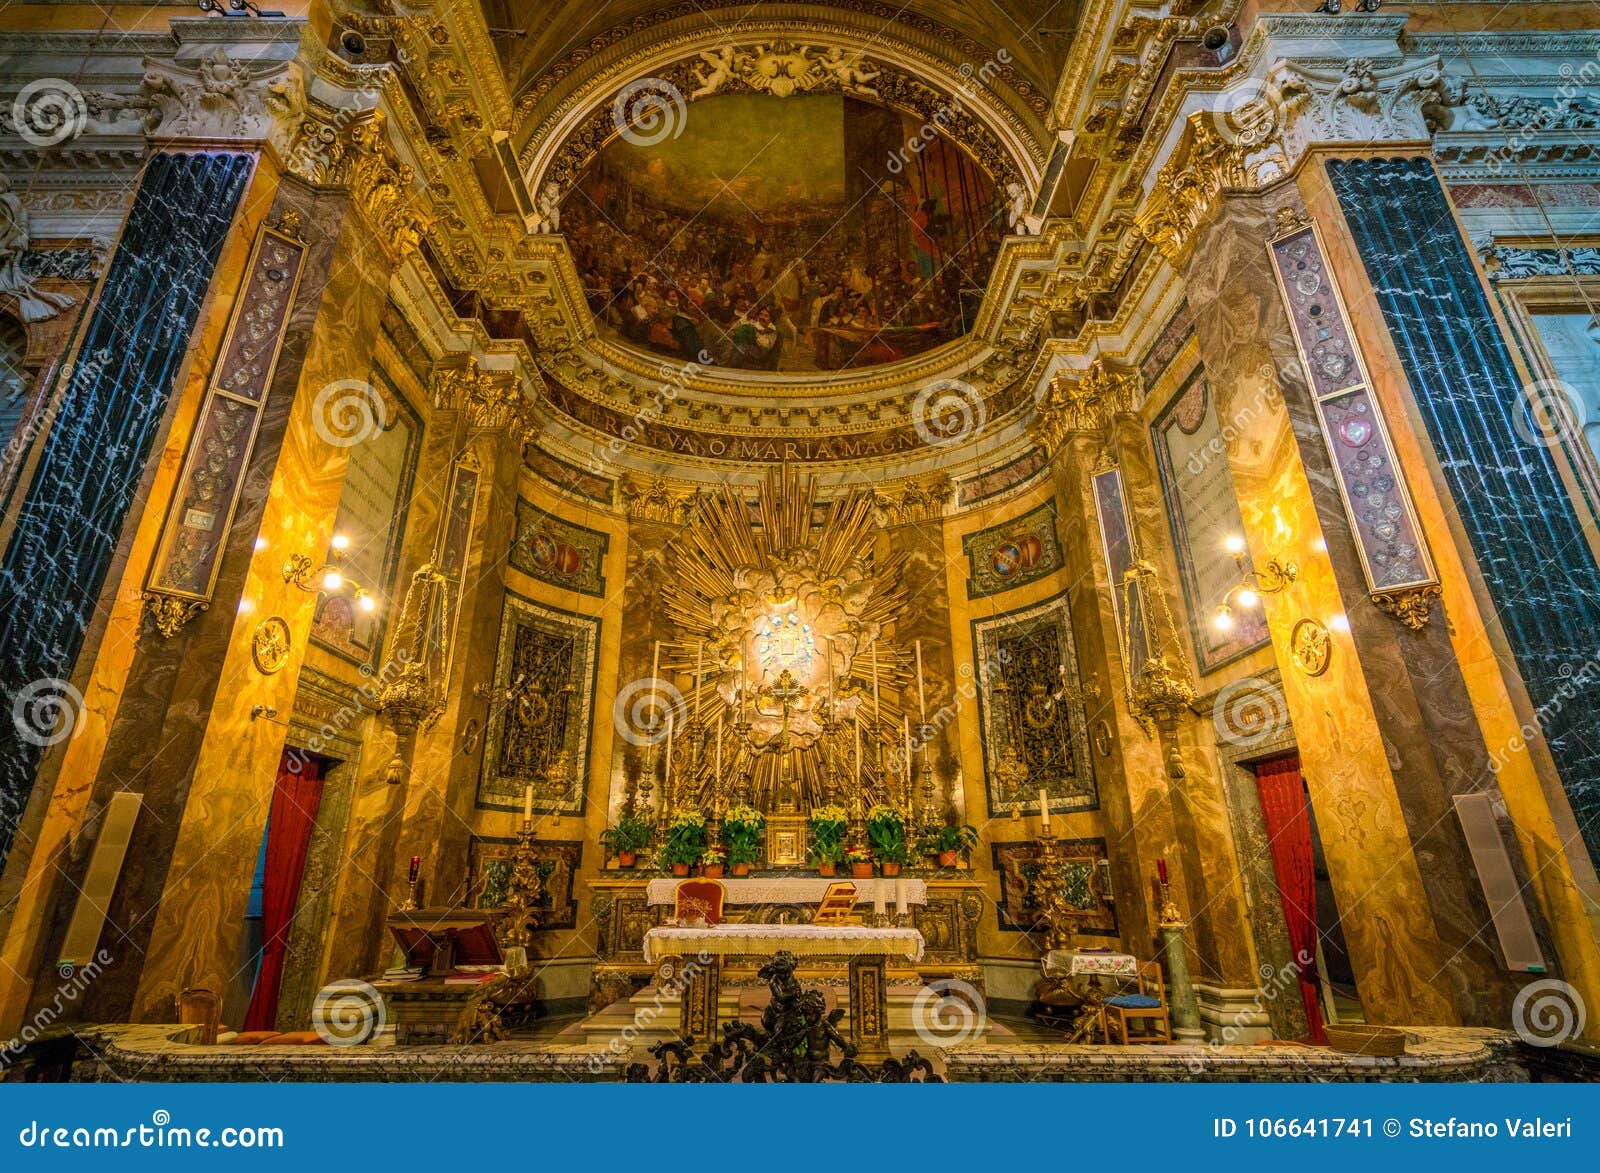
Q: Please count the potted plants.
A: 8